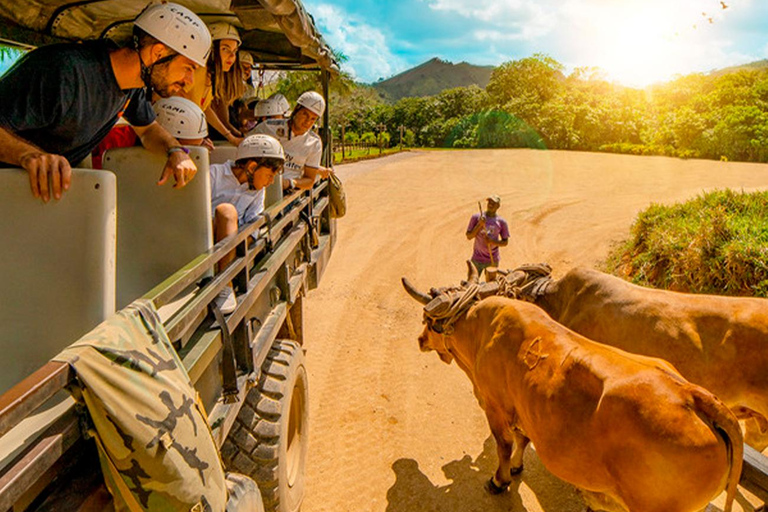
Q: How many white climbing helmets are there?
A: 7